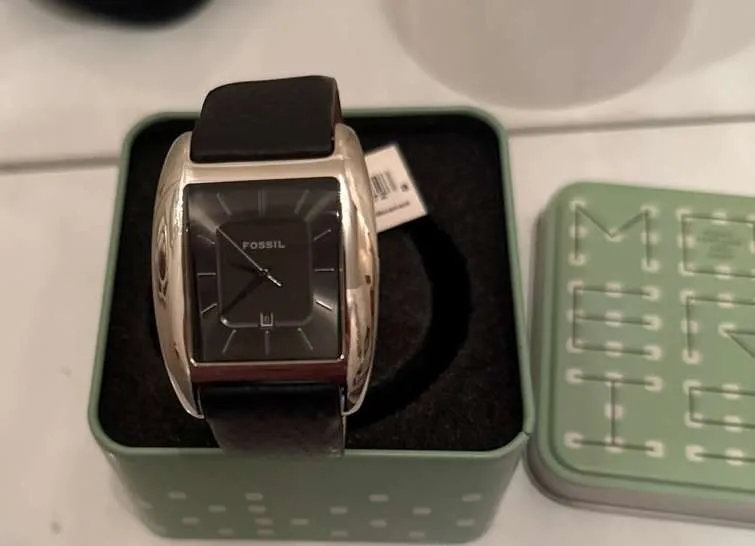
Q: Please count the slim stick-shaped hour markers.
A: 12